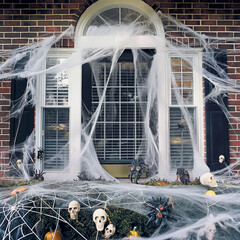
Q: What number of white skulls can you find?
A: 7